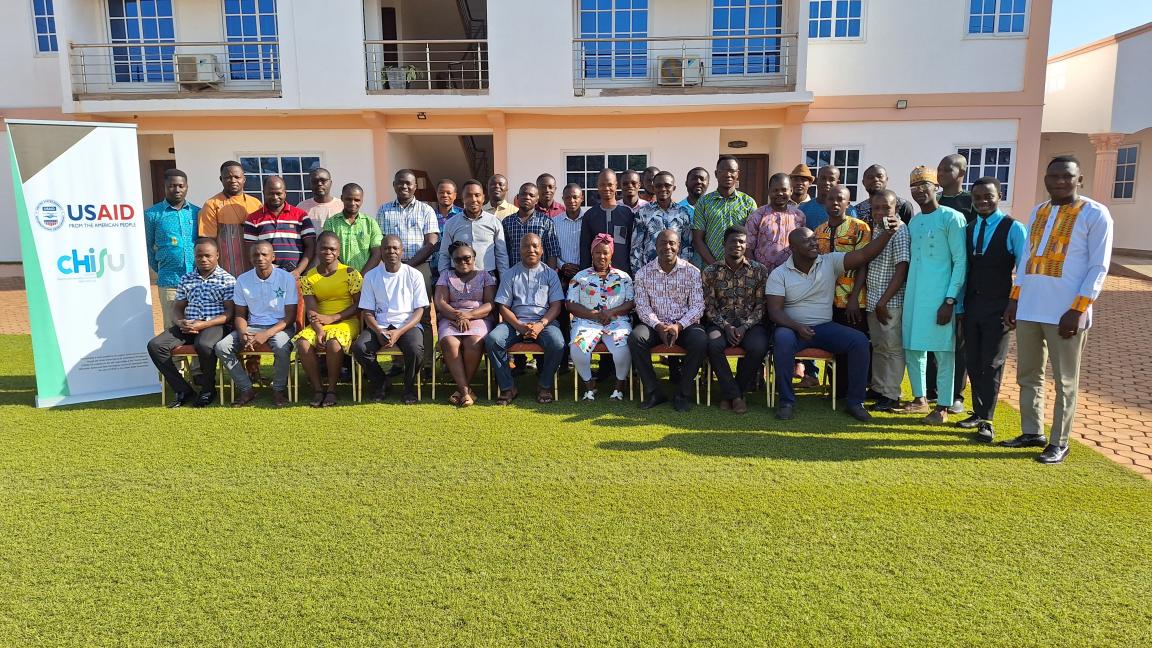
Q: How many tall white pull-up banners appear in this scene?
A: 1